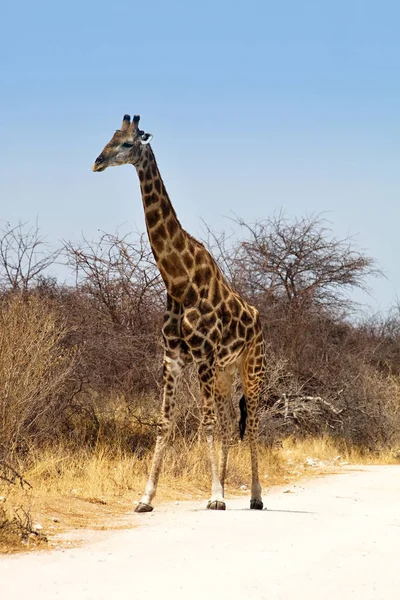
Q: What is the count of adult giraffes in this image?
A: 1